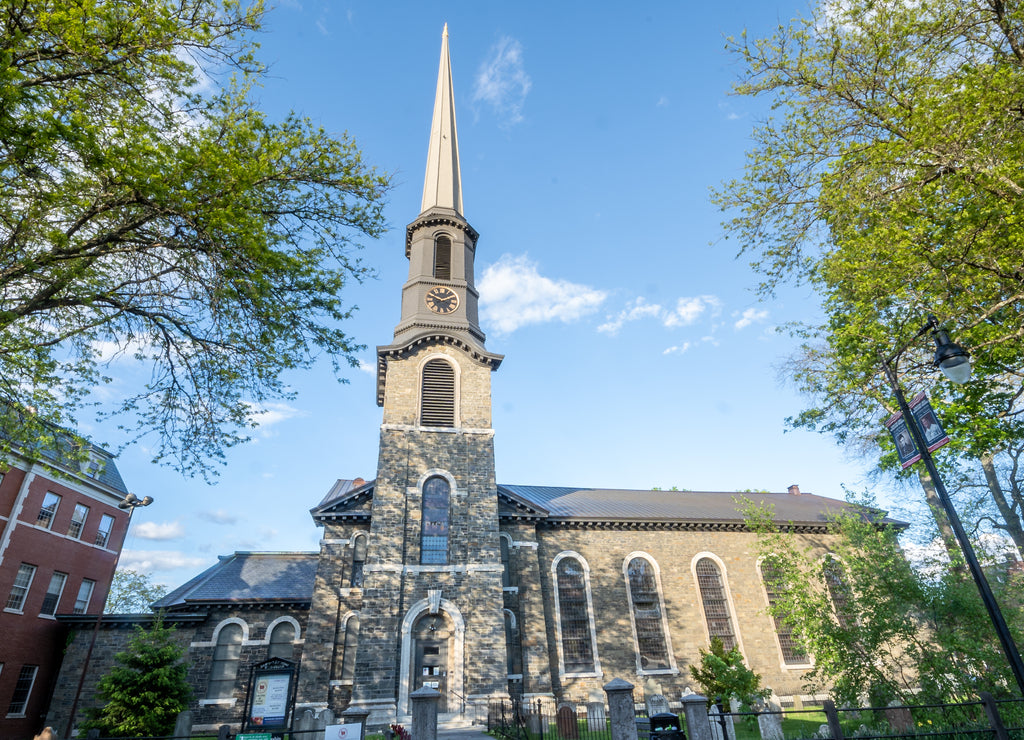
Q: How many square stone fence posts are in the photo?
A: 4